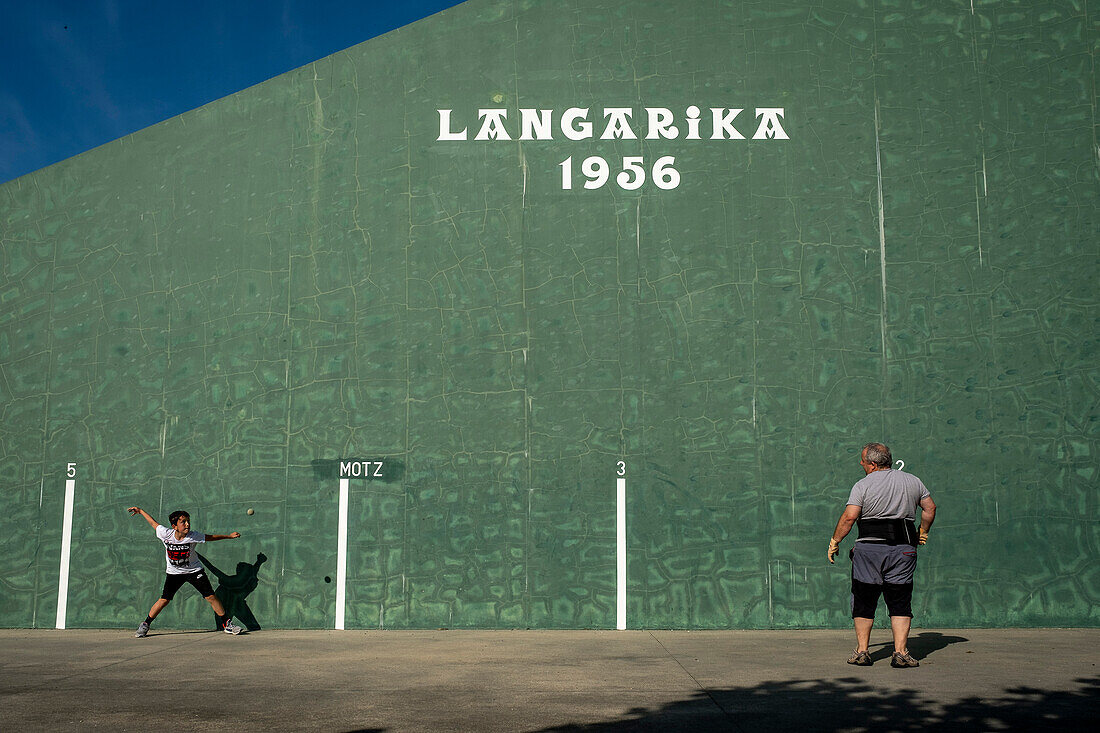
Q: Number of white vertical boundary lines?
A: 3